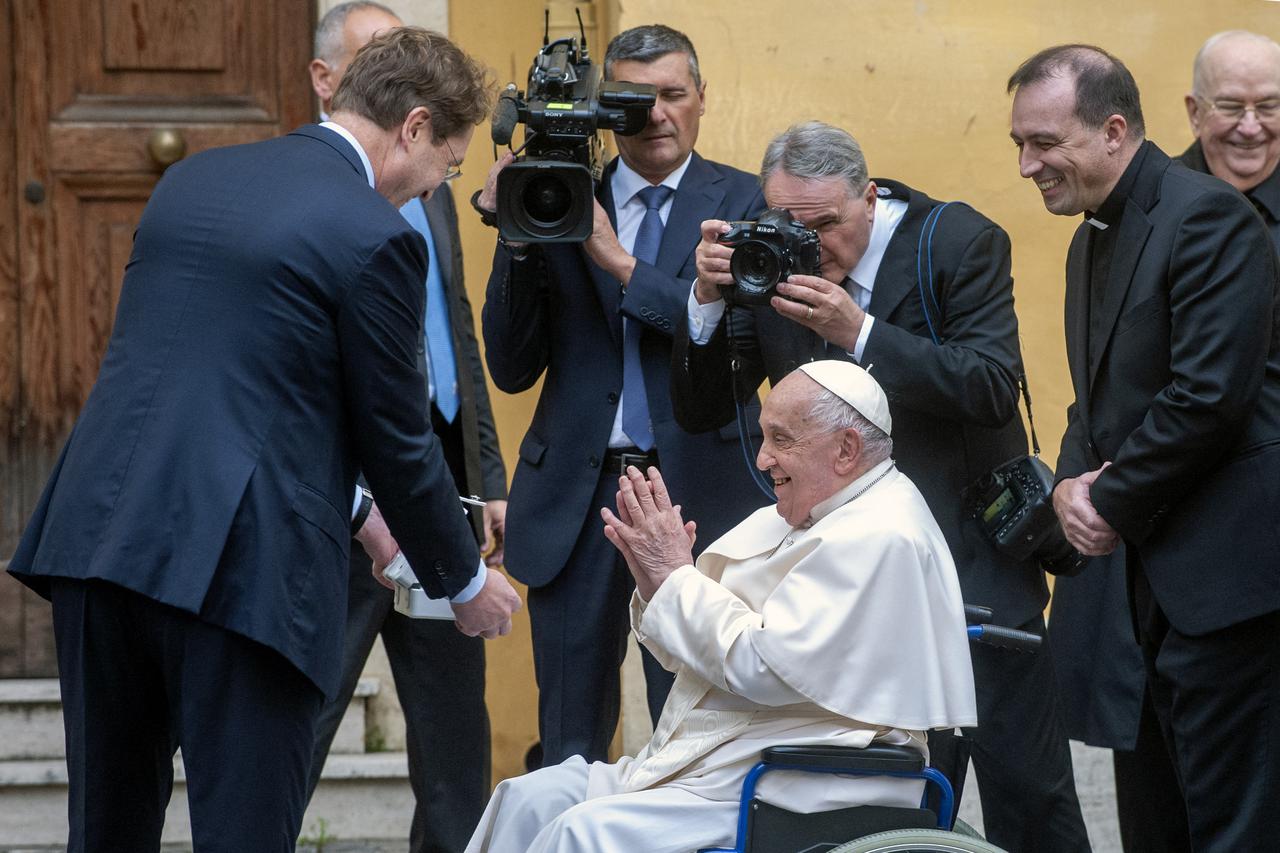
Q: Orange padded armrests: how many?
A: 0